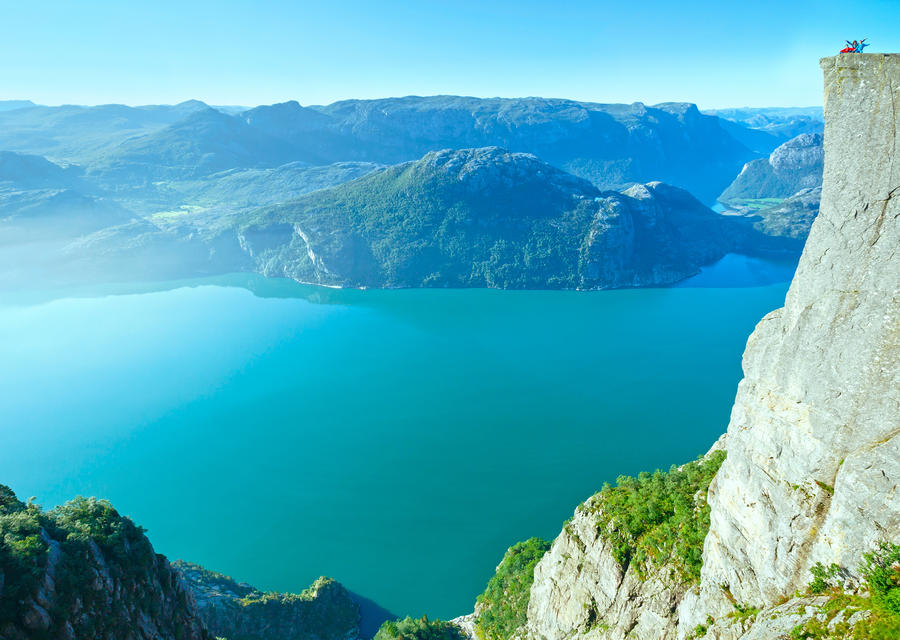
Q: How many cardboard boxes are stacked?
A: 0